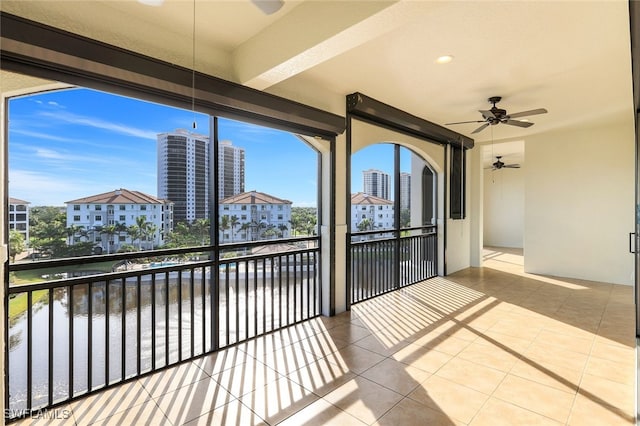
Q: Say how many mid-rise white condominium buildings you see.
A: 4